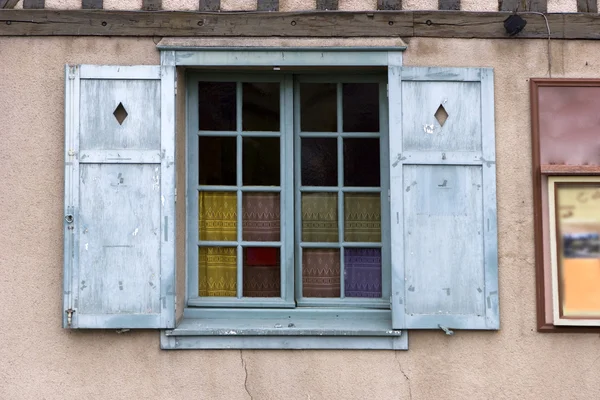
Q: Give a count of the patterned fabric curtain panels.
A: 8